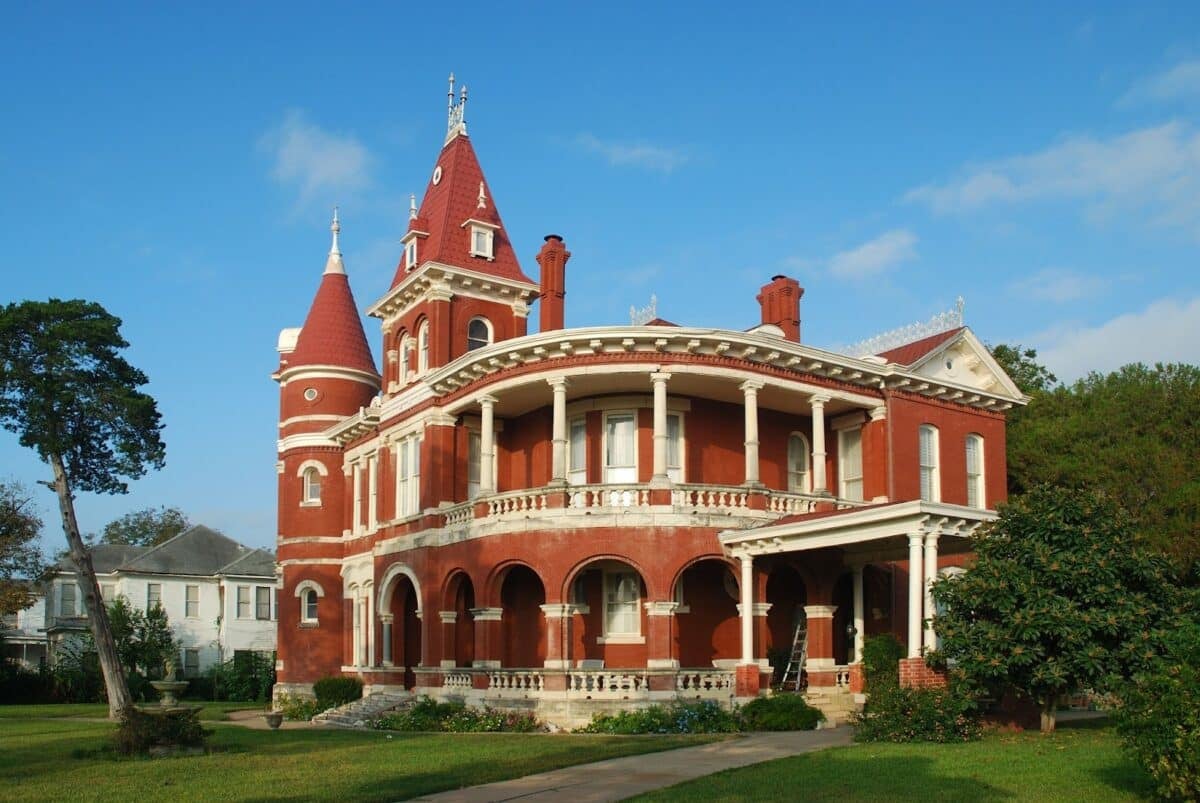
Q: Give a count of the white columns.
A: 9